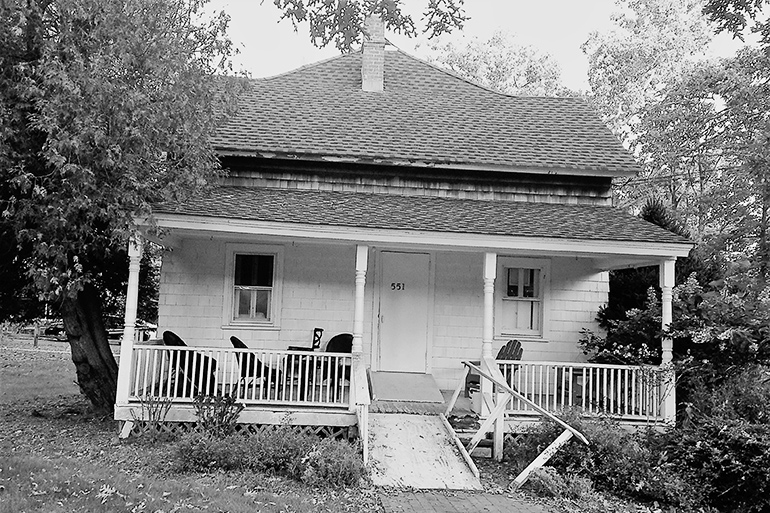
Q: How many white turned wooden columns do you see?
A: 4